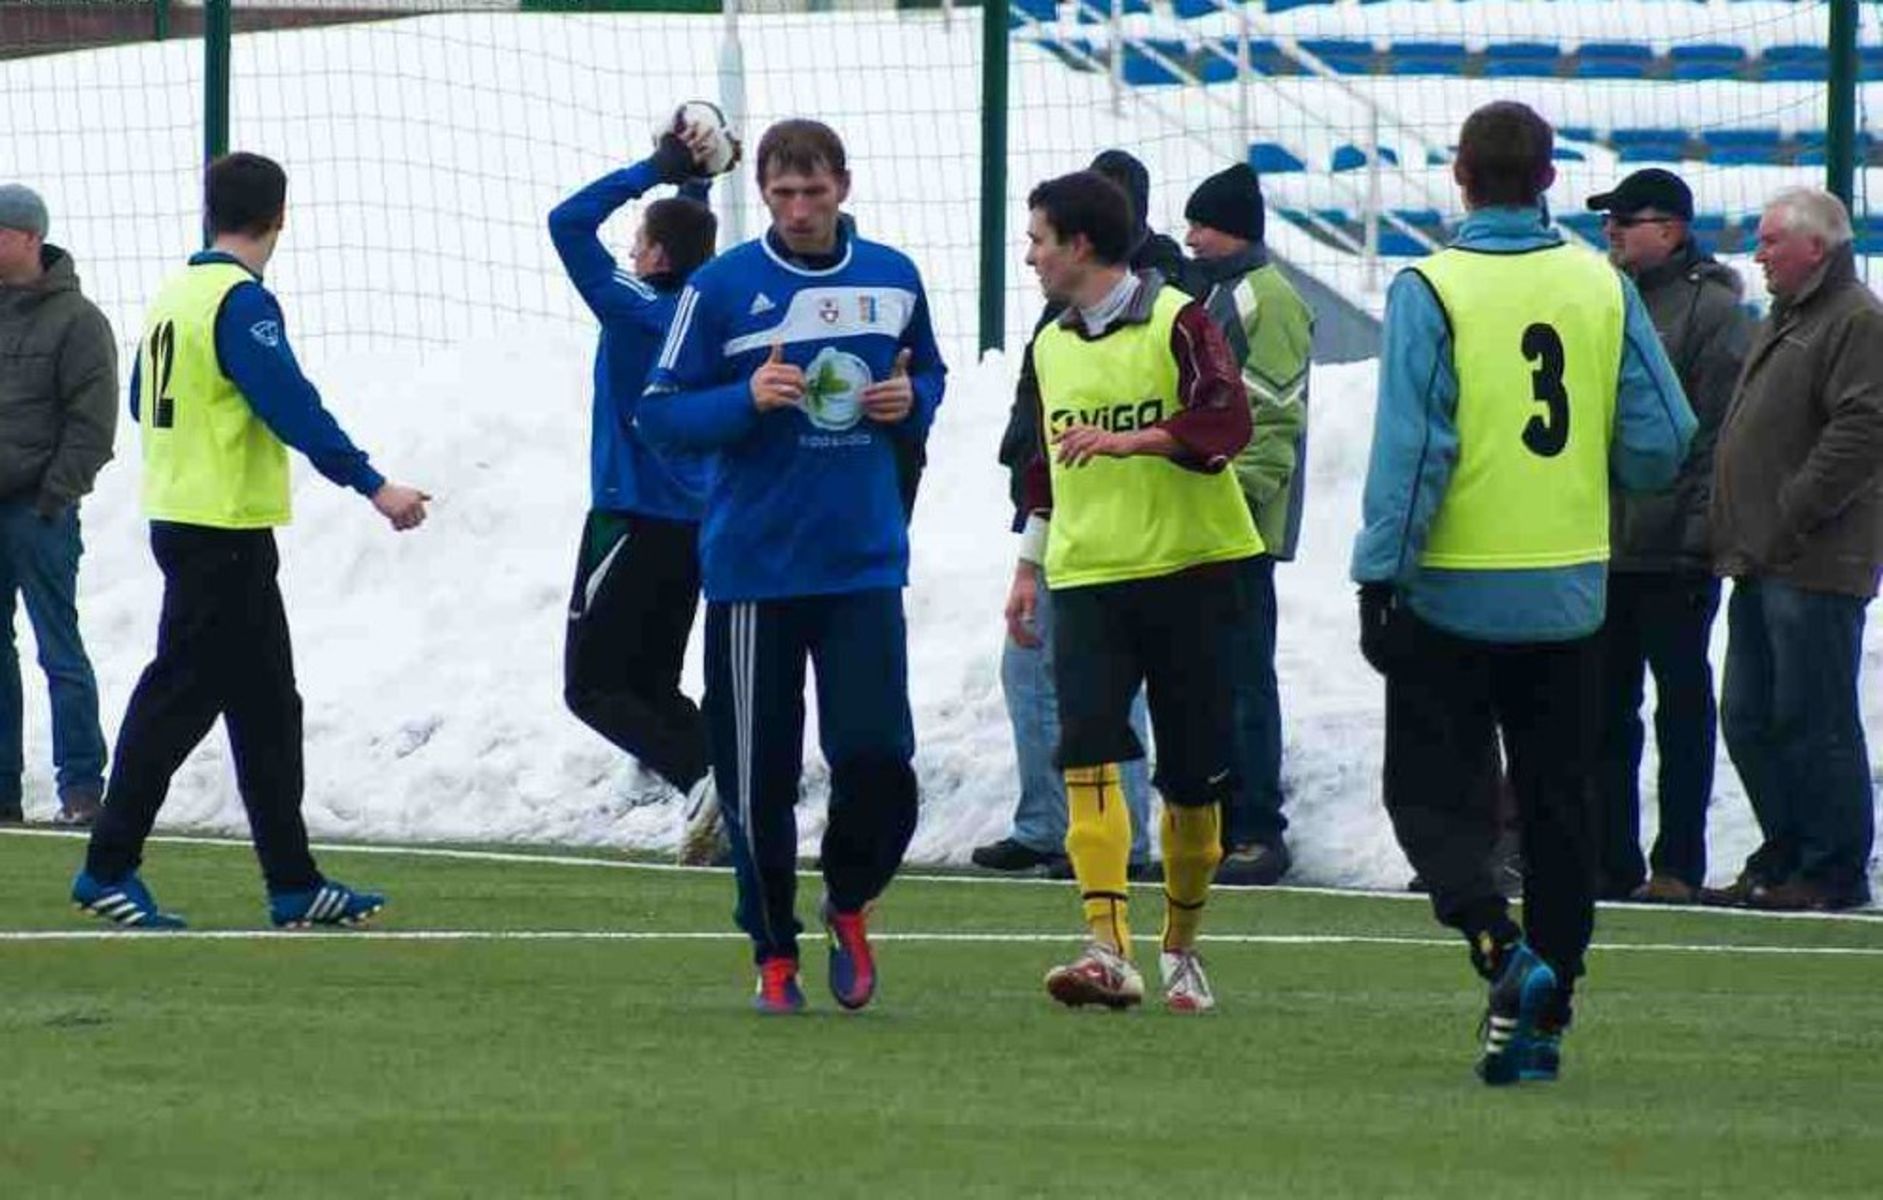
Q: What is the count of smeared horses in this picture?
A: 0